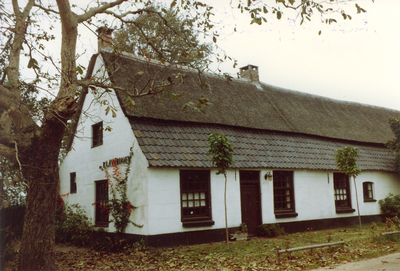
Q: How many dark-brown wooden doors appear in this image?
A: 1